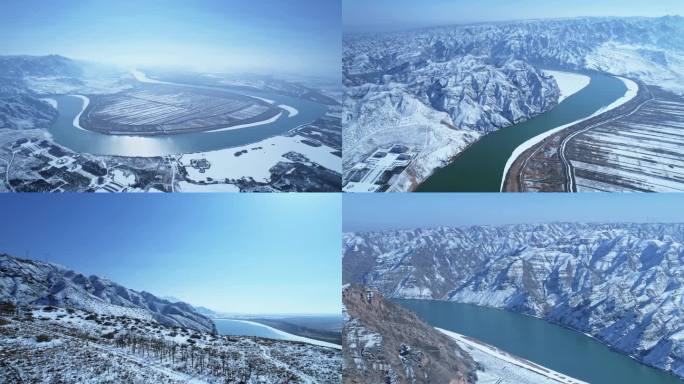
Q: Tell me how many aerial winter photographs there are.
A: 4